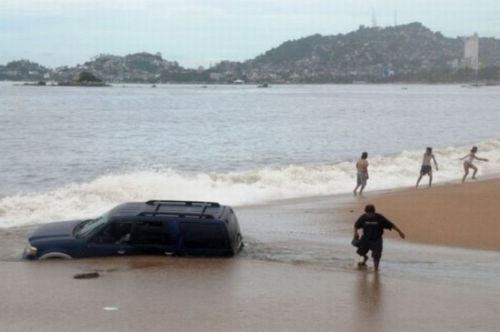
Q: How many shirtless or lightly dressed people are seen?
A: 3